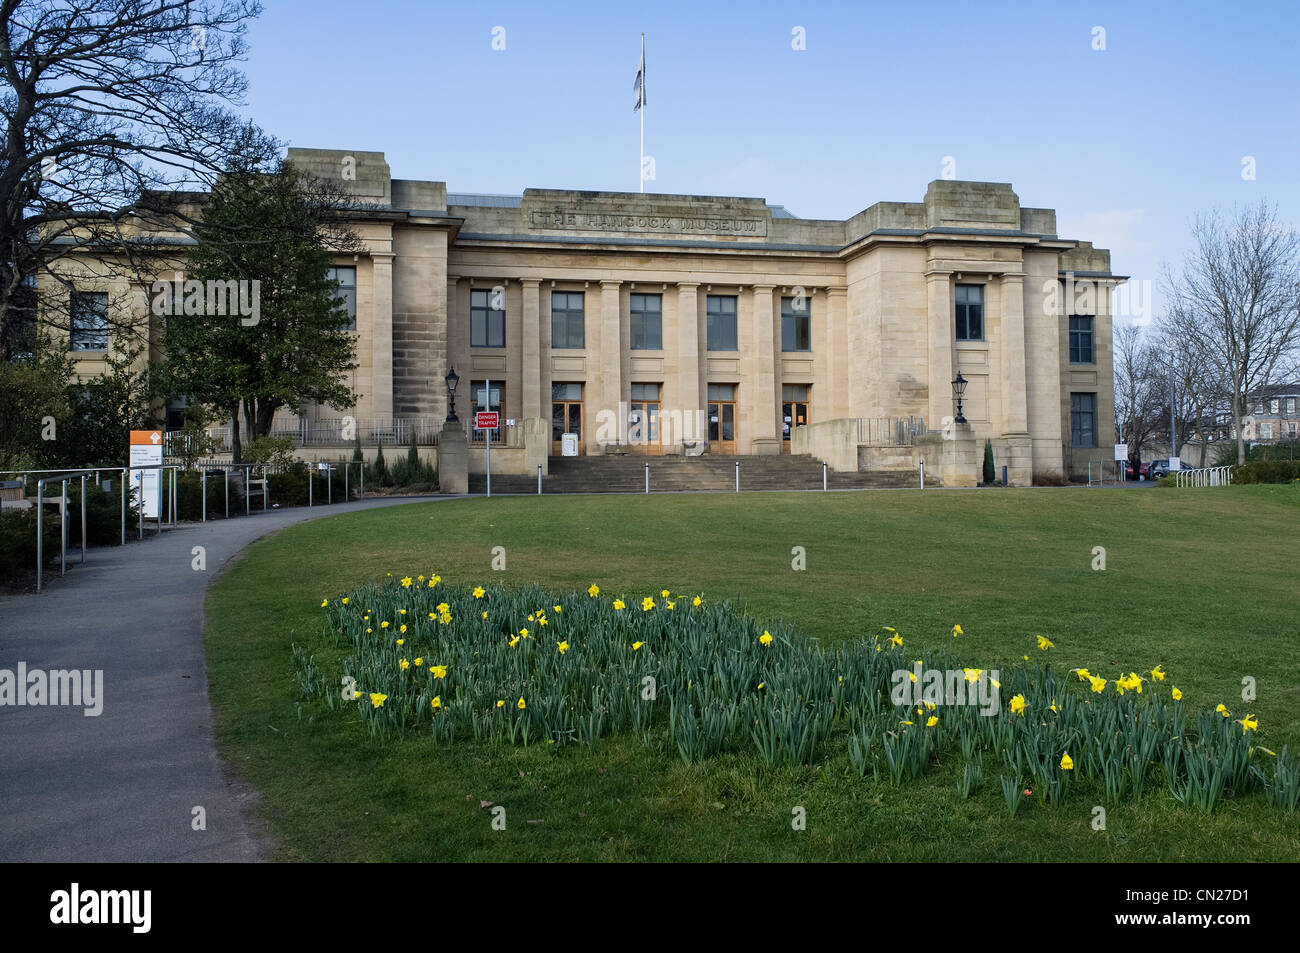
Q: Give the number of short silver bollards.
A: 5